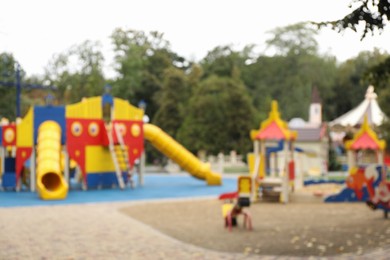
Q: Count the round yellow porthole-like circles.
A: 5